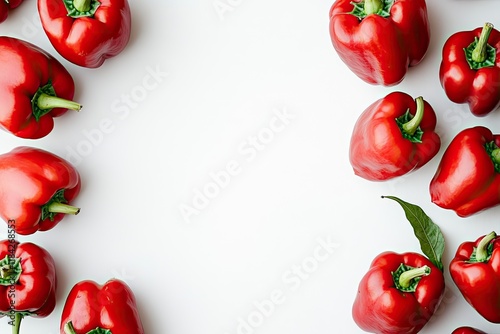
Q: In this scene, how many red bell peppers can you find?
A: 13